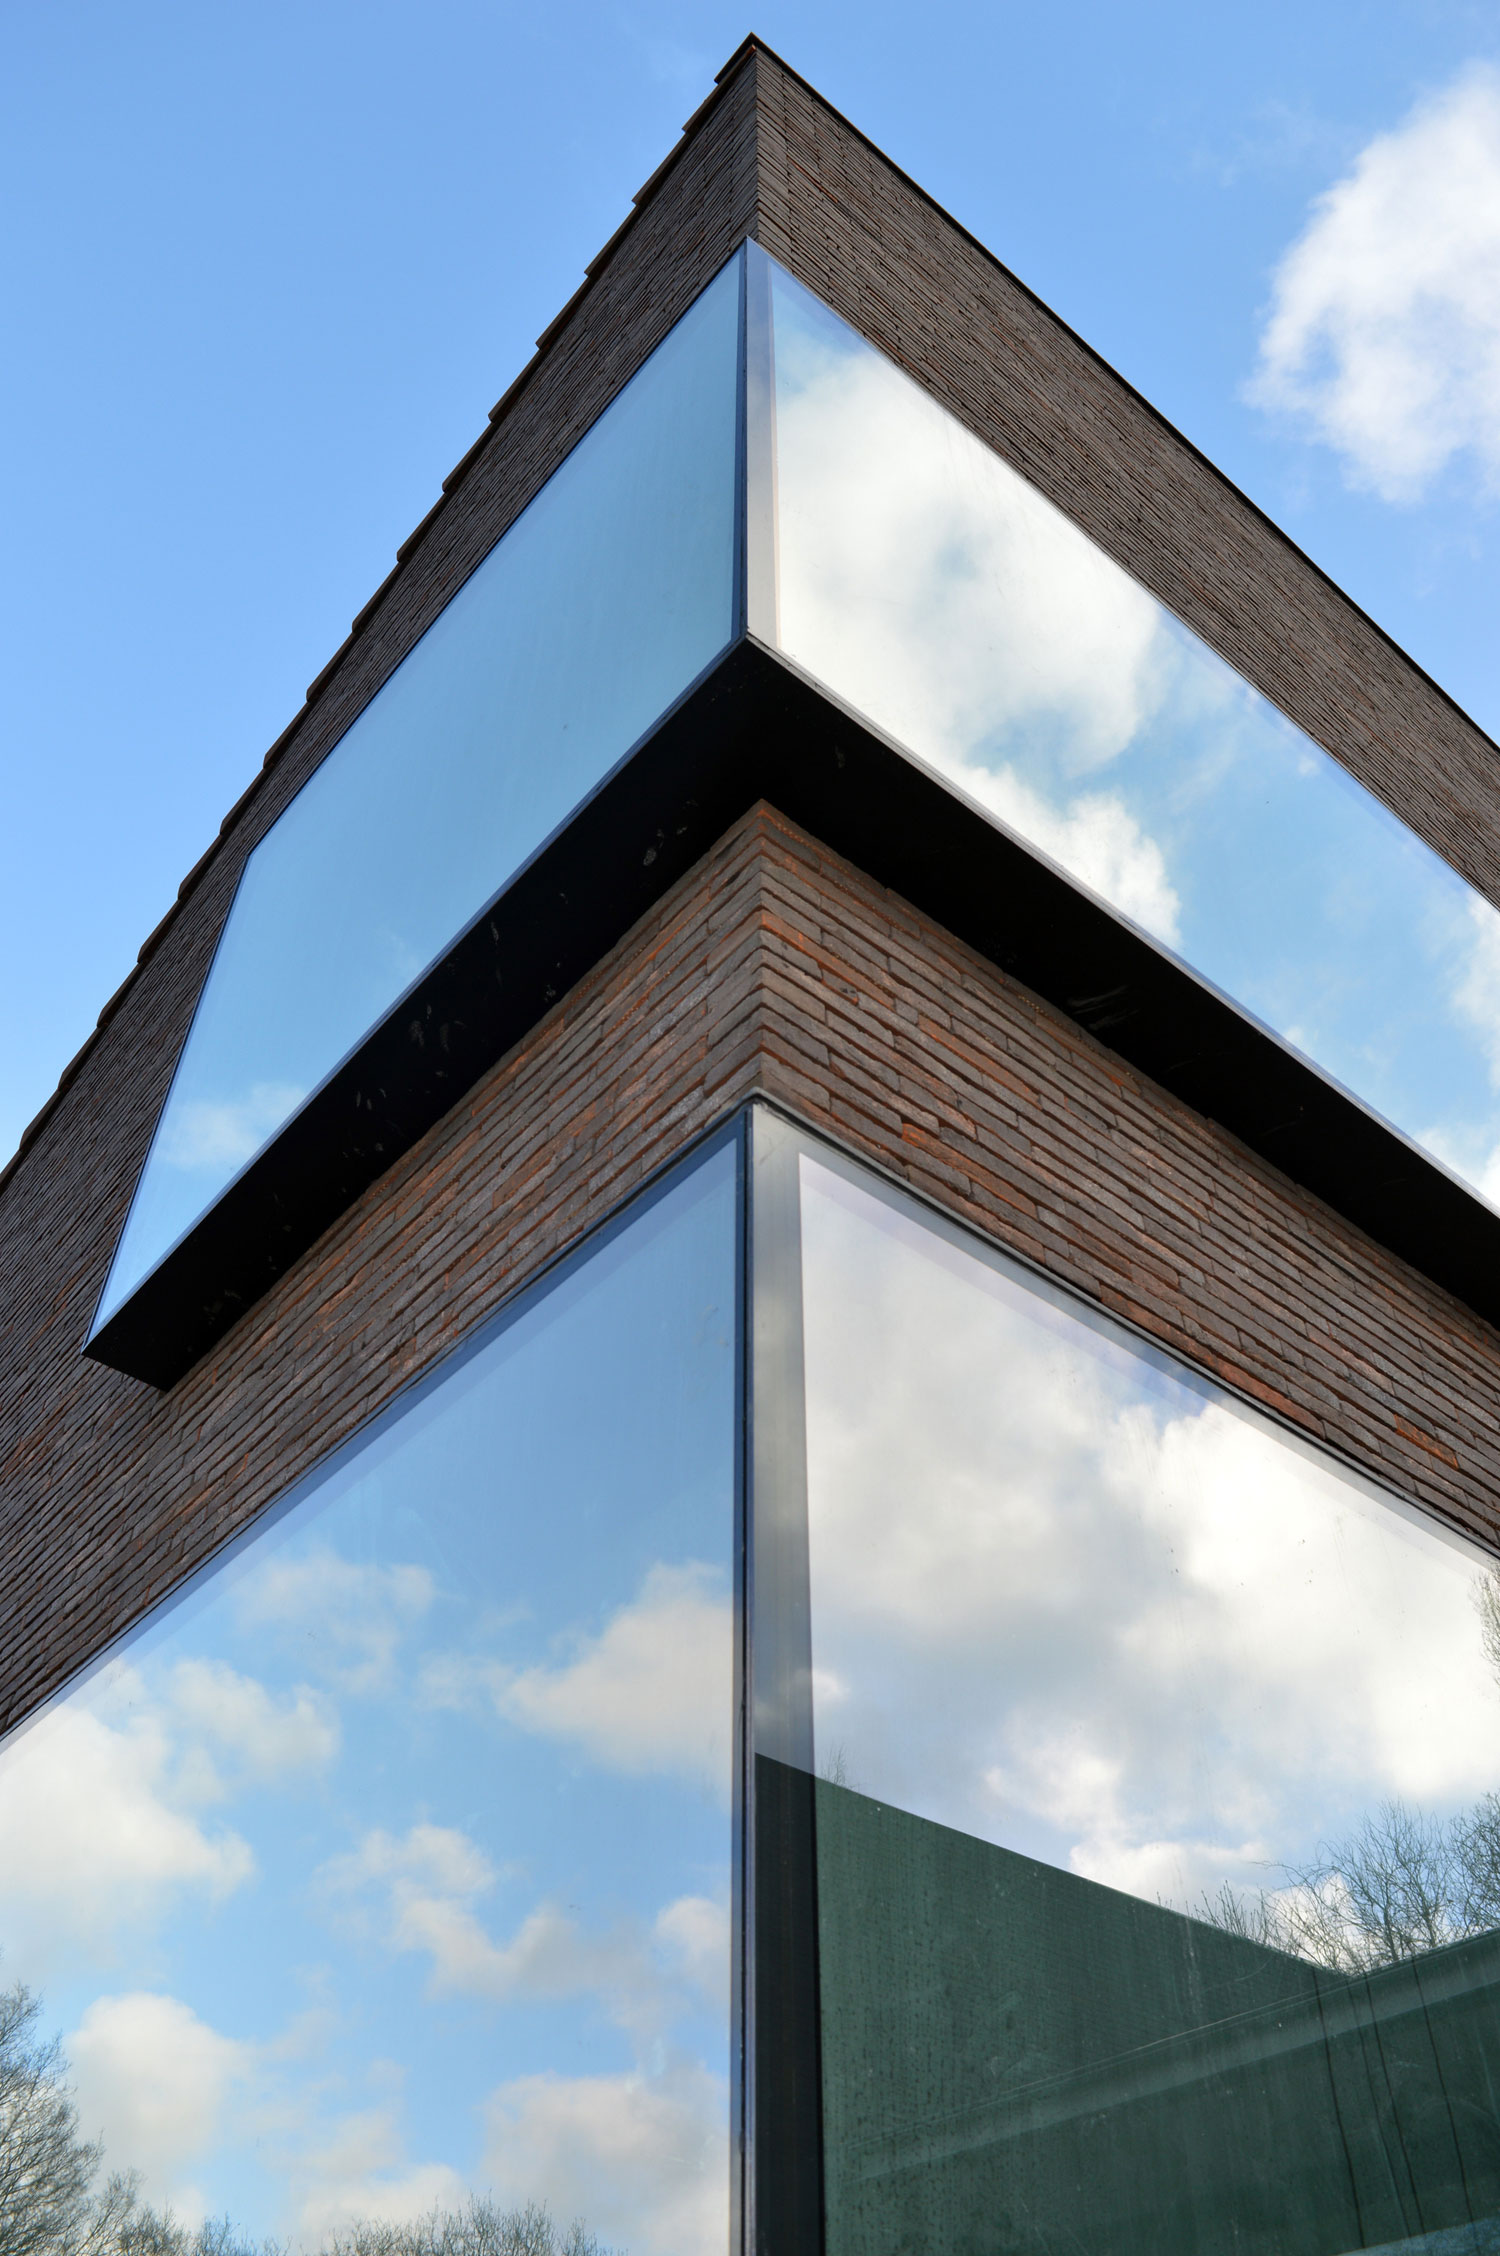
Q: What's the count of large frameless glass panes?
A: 4